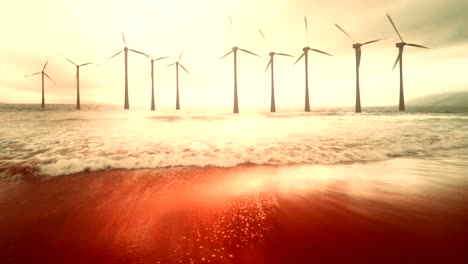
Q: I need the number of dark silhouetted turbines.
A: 10